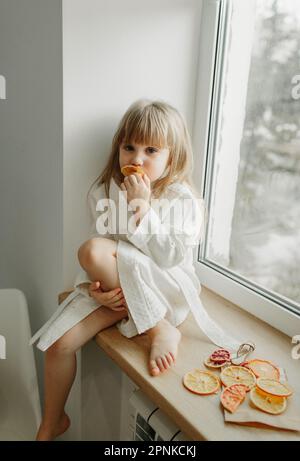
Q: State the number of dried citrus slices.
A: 9